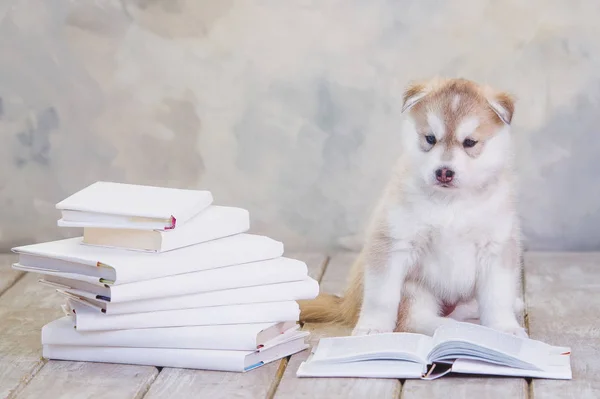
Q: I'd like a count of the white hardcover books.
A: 9